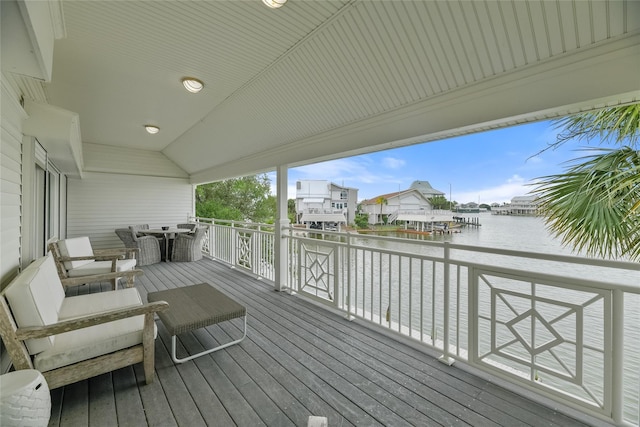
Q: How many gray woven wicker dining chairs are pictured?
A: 4